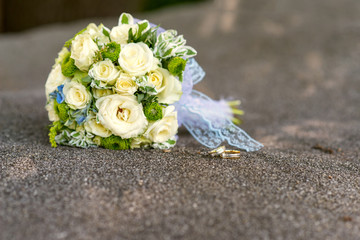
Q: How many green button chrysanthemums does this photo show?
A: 6